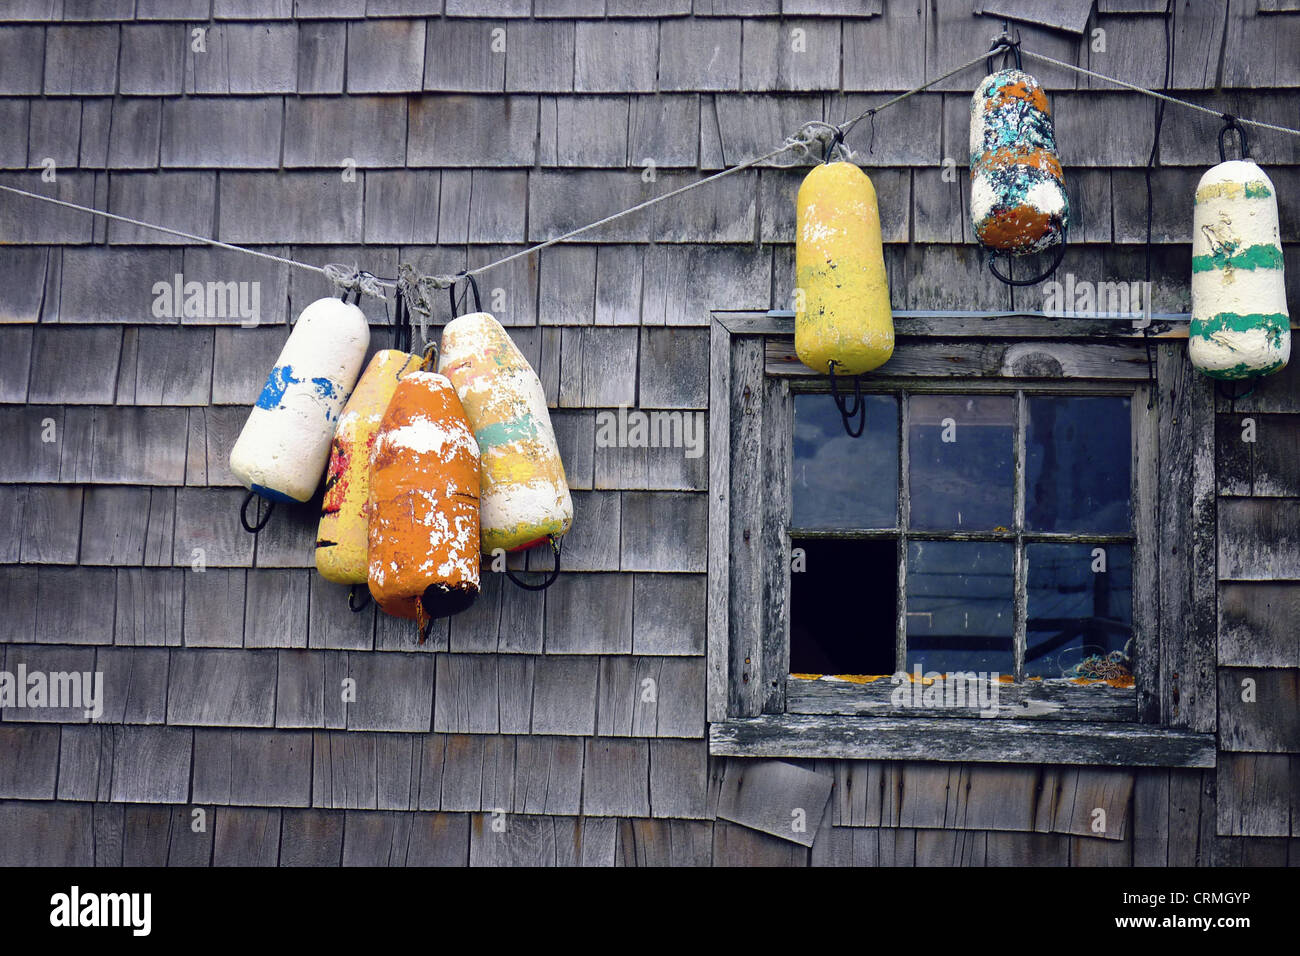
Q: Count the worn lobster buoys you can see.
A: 7